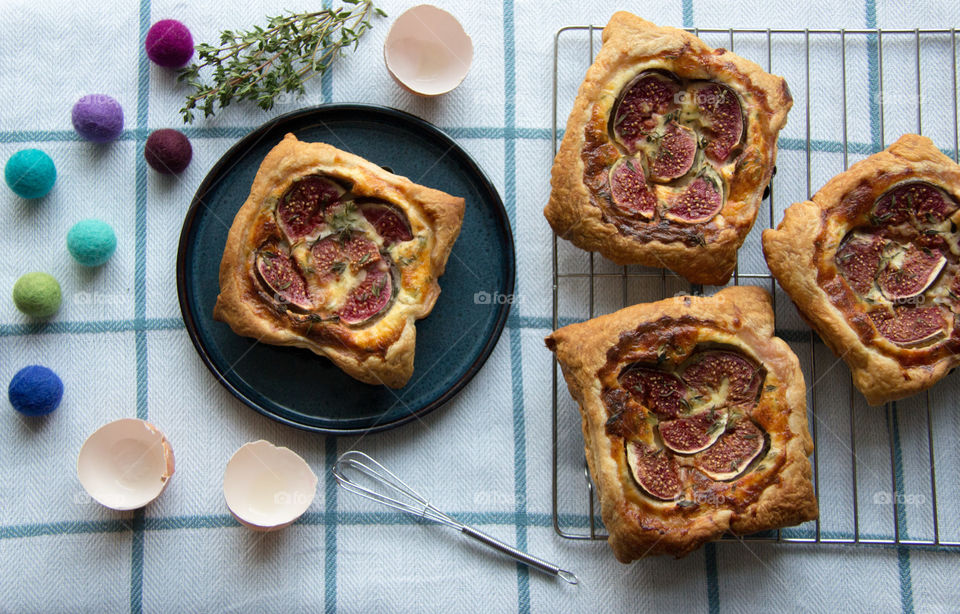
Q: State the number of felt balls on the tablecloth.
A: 7